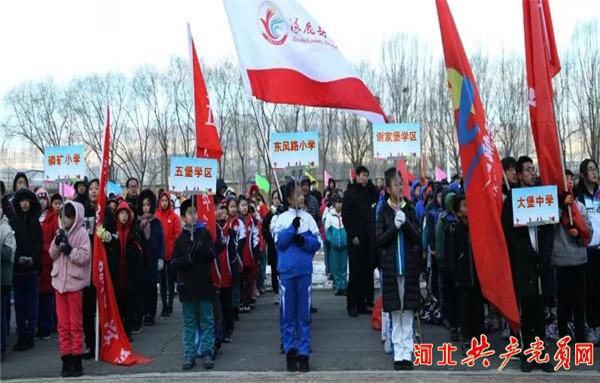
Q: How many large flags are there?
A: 5